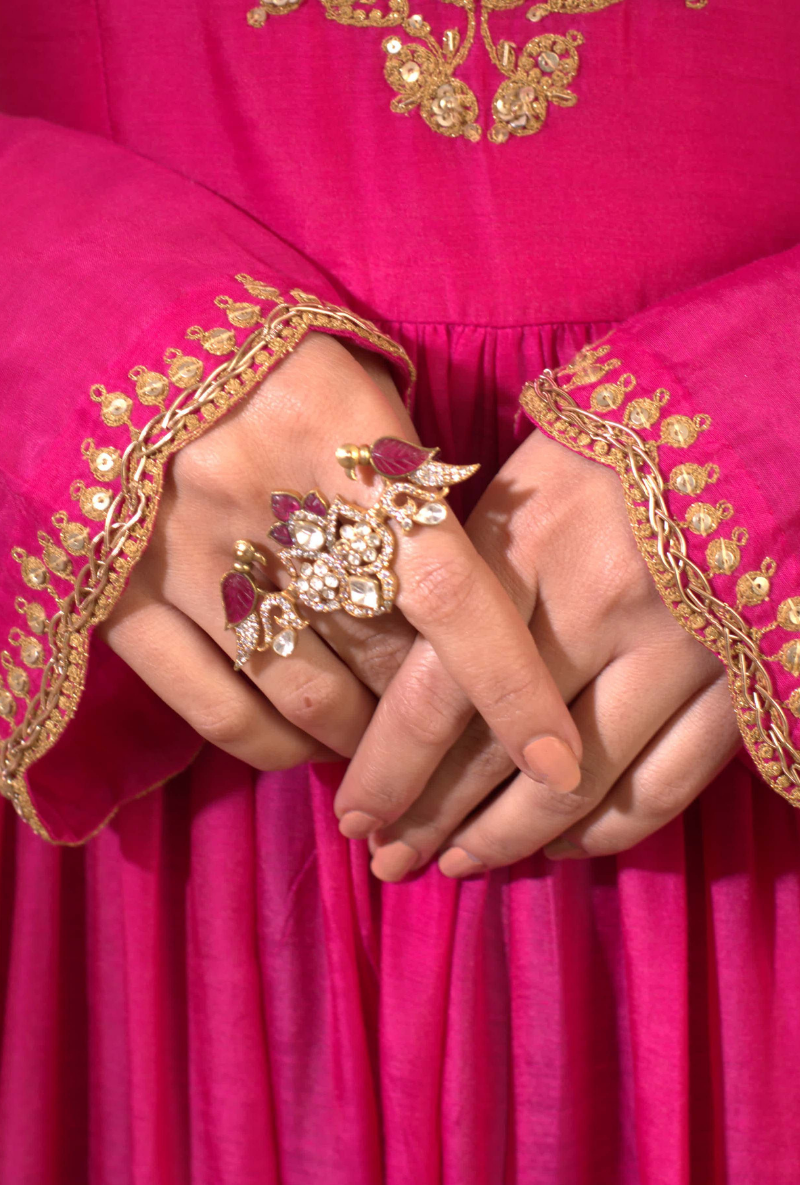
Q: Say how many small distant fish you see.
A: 0